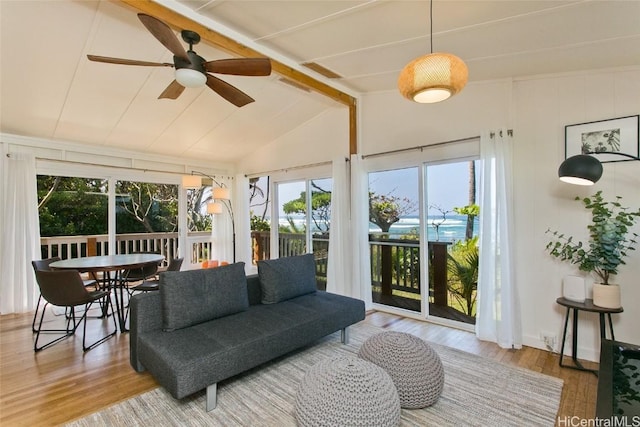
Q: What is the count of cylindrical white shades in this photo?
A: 3